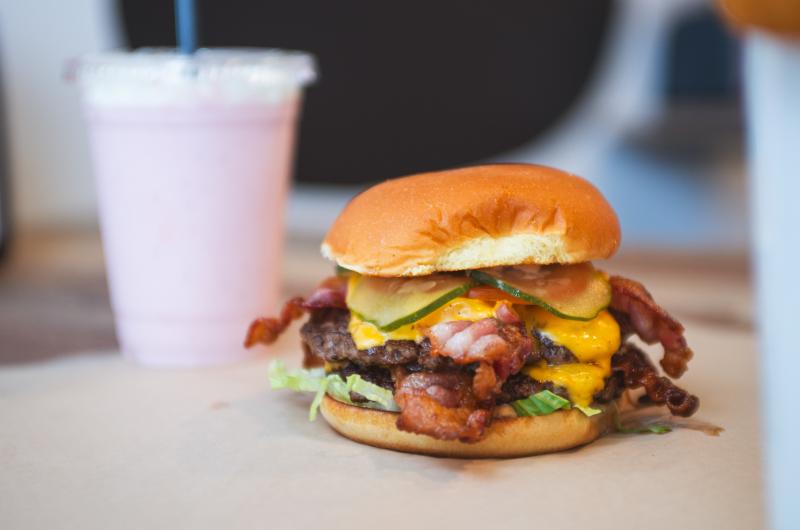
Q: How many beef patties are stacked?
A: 2